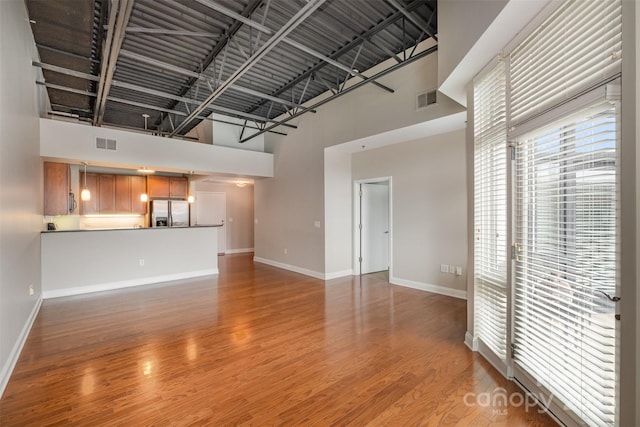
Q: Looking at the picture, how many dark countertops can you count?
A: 1